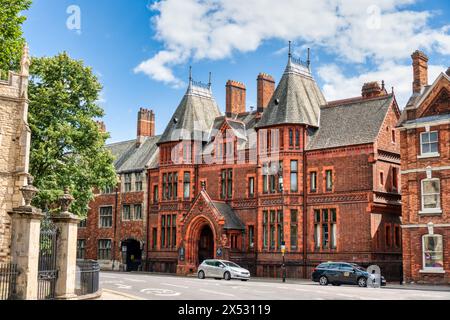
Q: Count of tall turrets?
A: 2